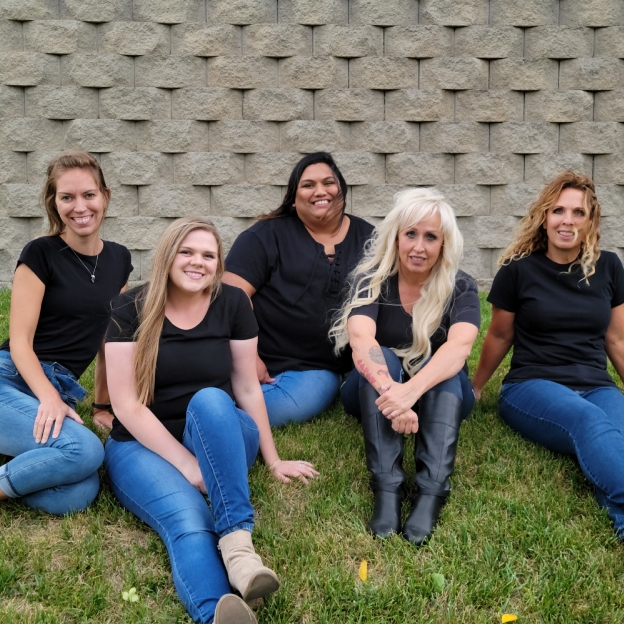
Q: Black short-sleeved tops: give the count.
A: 5